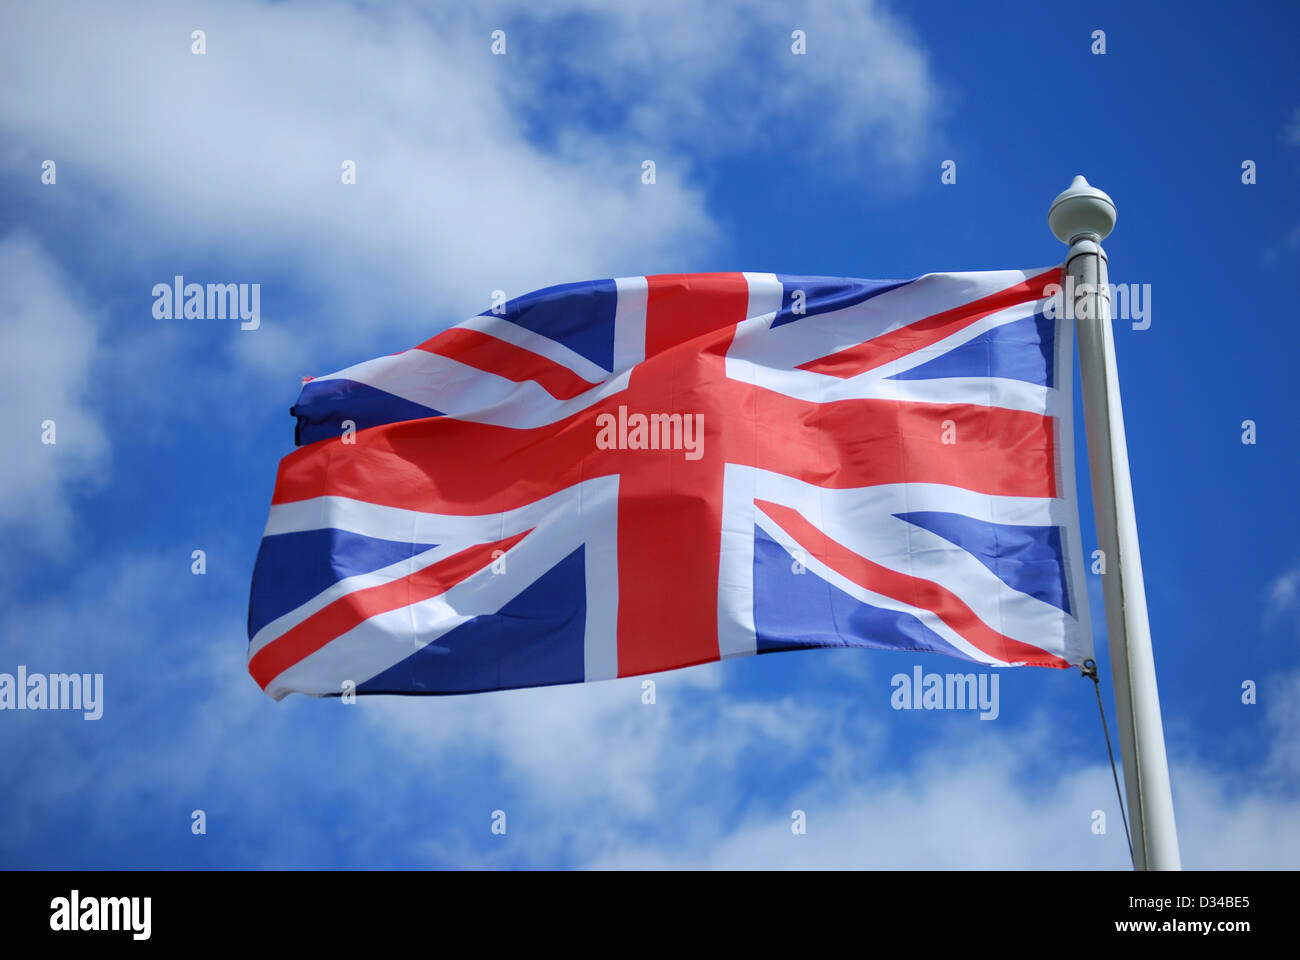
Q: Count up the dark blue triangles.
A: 8